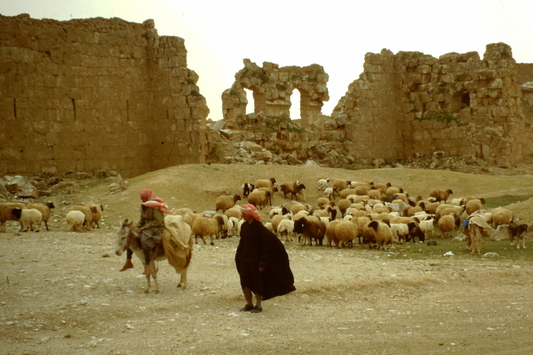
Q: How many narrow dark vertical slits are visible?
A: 3